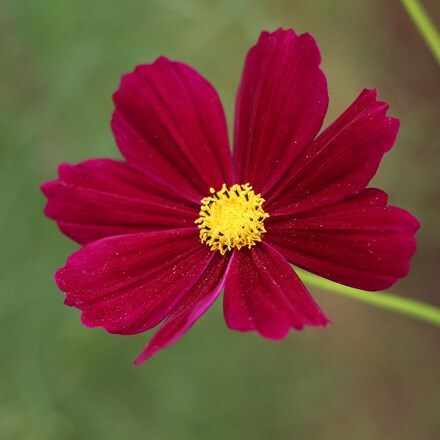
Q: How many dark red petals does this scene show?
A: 8